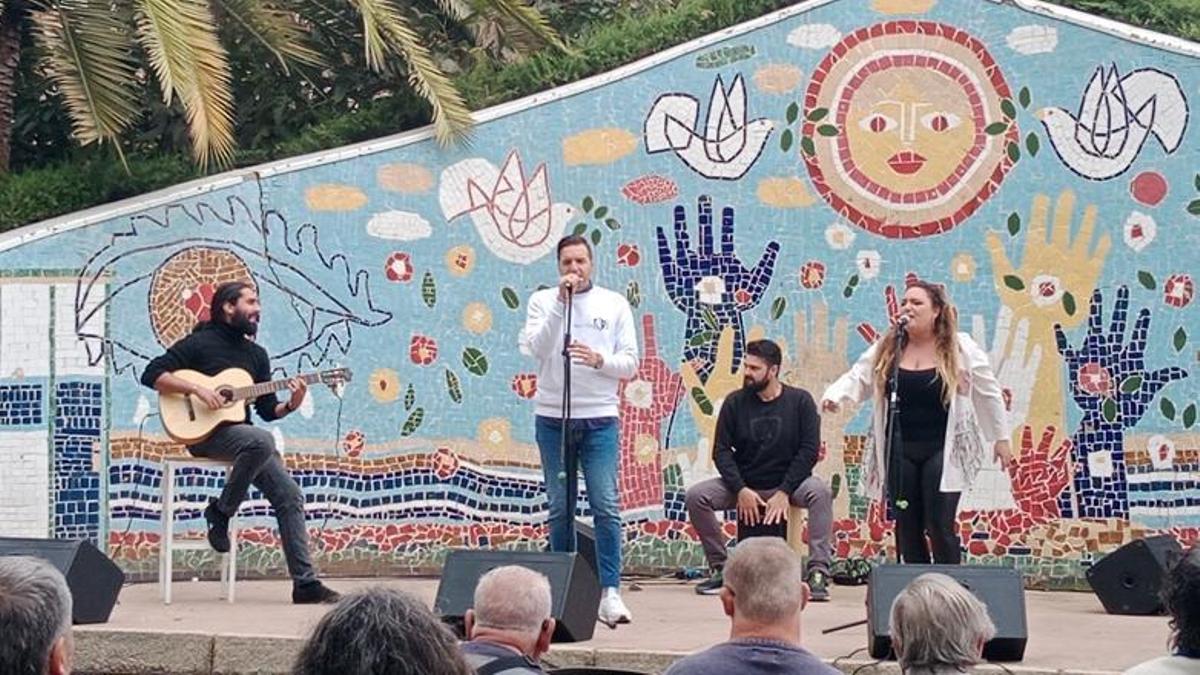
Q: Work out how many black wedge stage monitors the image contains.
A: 4